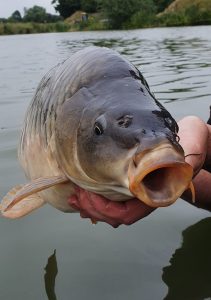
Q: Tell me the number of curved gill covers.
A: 1